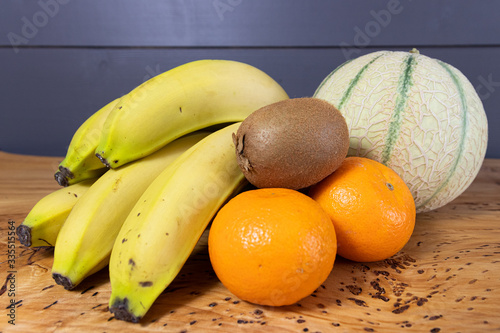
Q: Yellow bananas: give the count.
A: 5